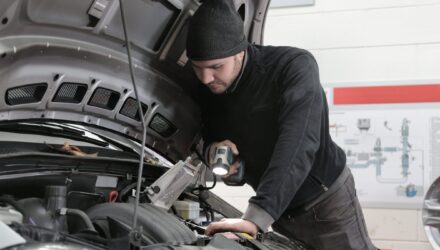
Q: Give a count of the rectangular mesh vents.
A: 5